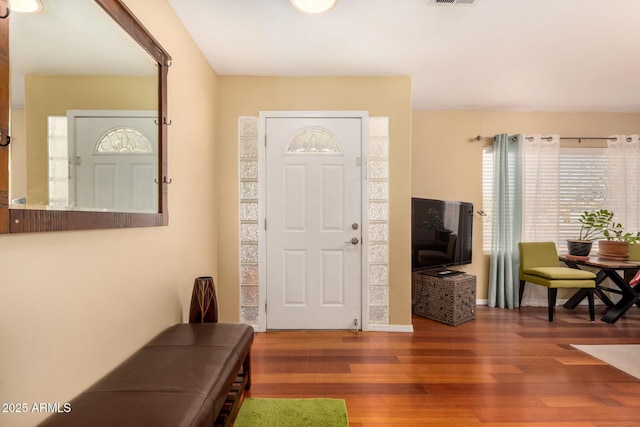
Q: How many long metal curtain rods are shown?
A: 1